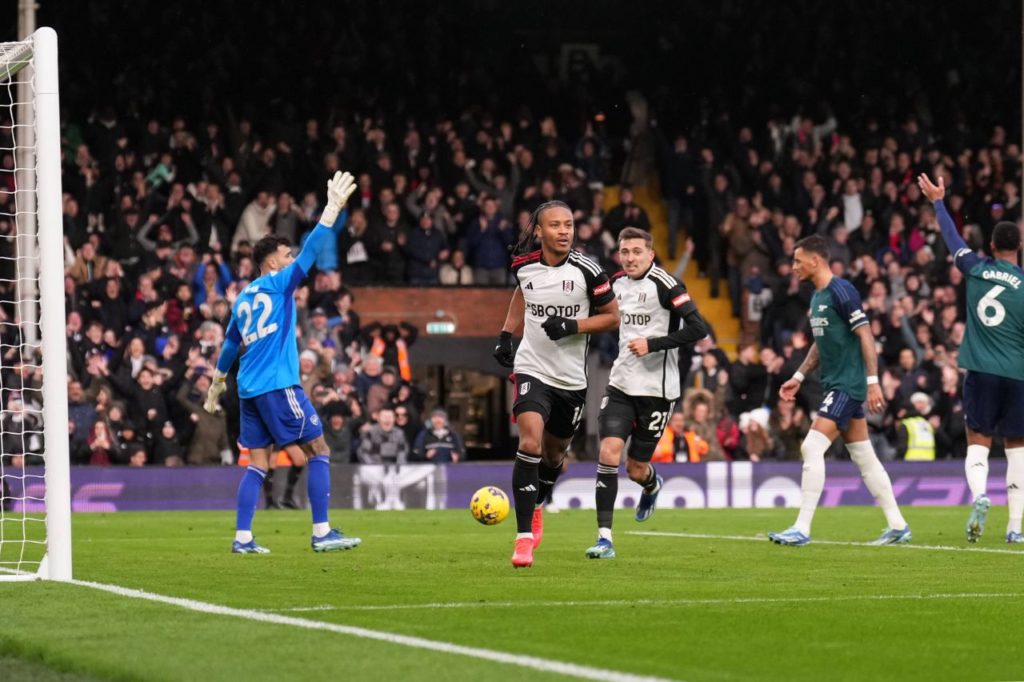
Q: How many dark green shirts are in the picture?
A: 2